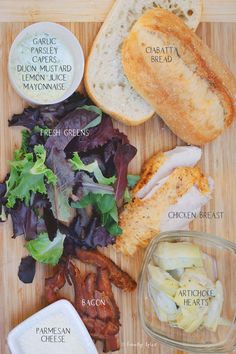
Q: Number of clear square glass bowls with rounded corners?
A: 1